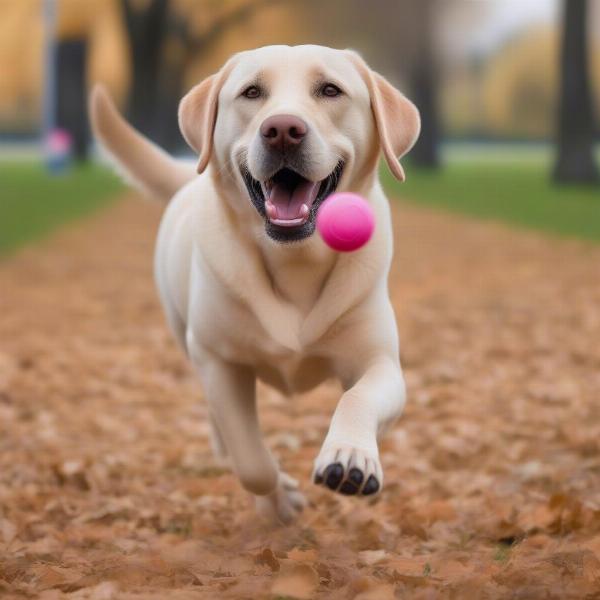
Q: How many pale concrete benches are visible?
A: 0